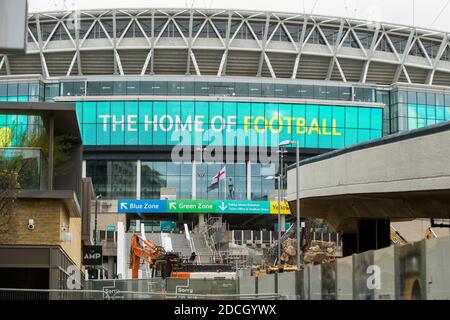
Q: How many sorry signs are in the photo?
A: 2